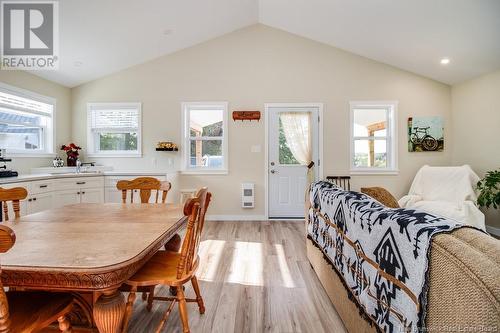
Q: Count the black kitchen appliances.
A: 1